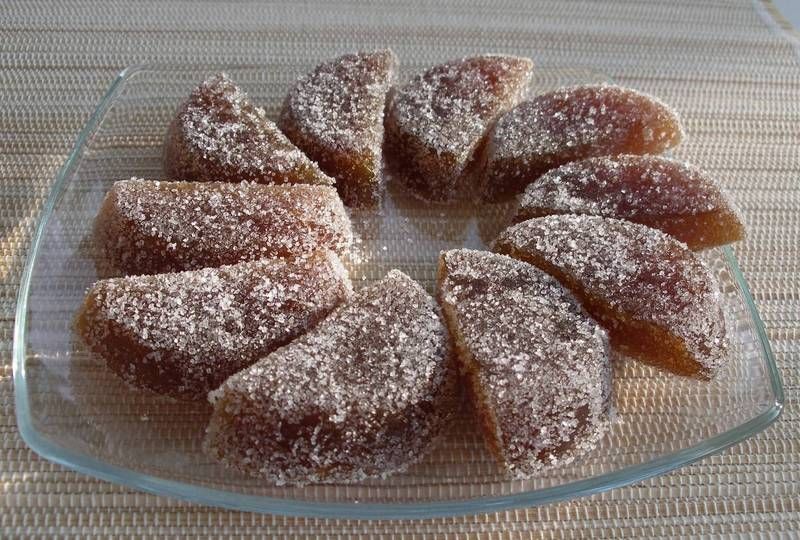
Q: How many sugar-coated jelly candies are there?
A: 10